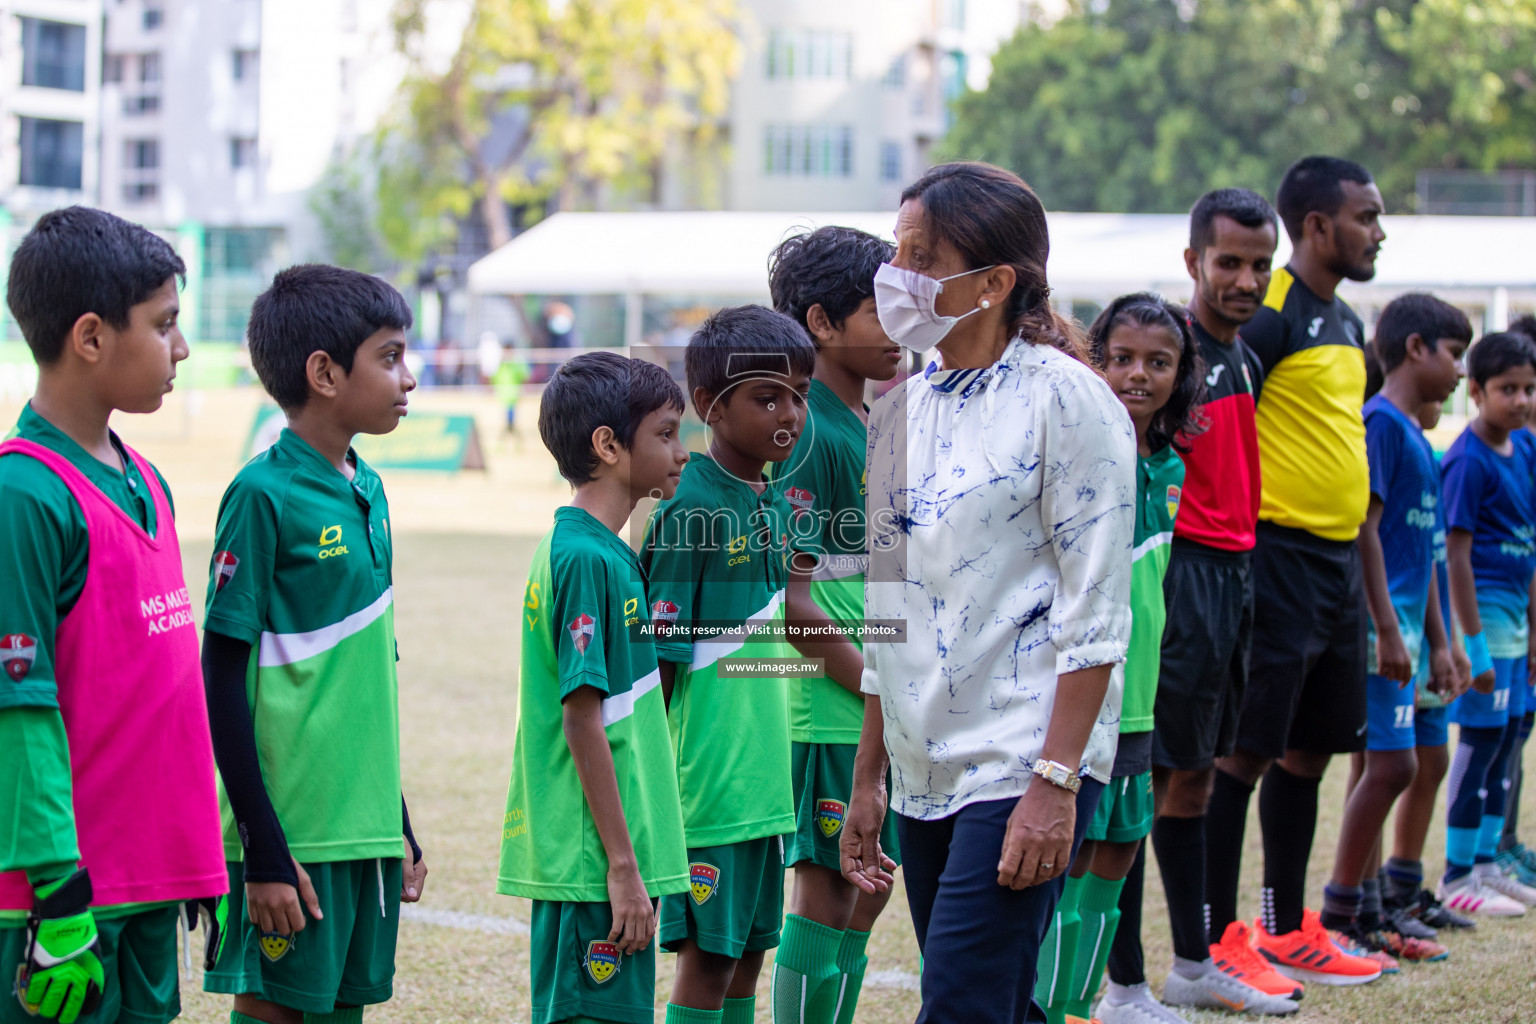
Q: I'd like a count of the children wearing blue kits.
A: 4